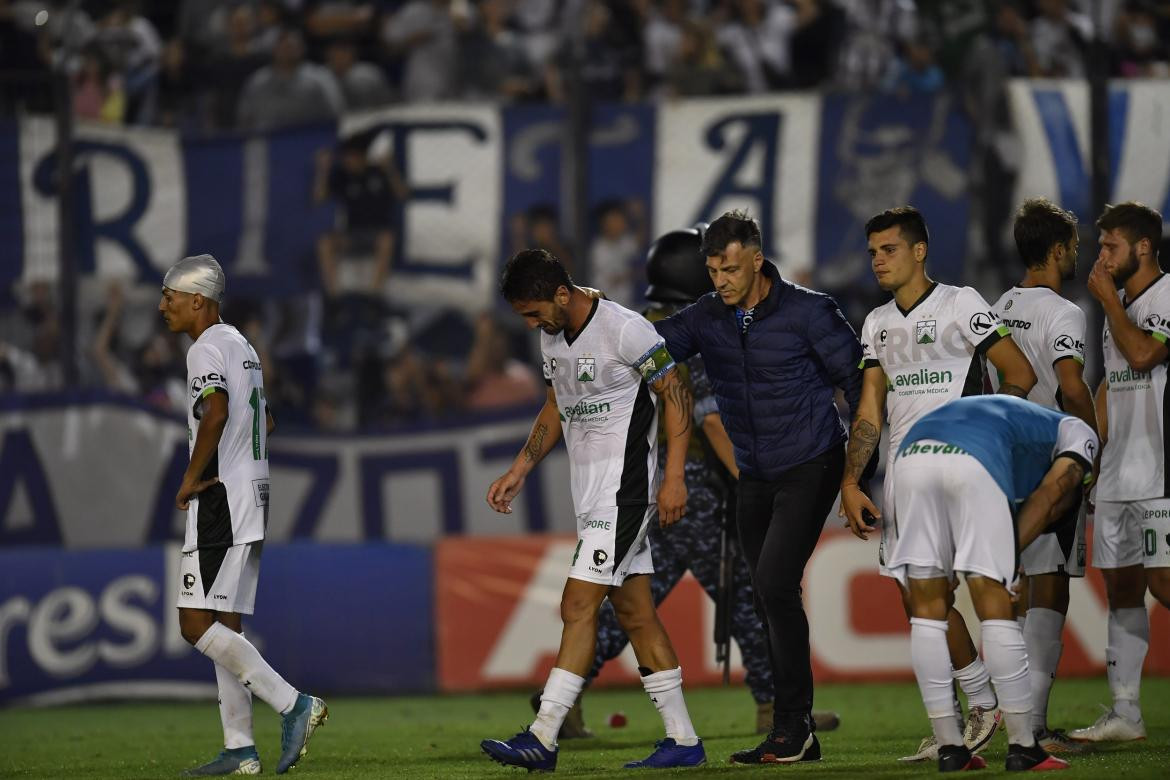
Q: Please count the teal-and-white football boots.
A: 2